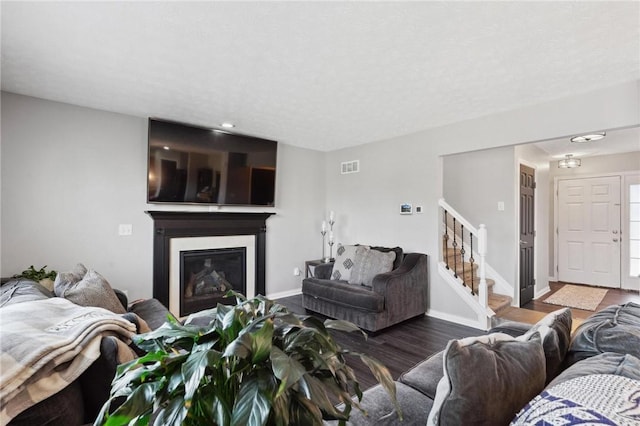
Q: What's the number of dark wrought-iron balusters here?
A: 4